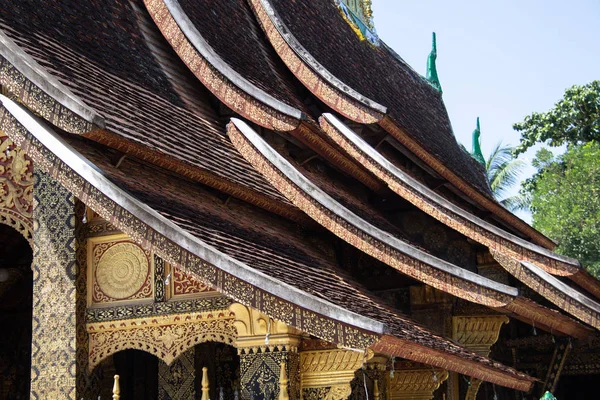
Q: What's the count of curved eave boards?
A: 7